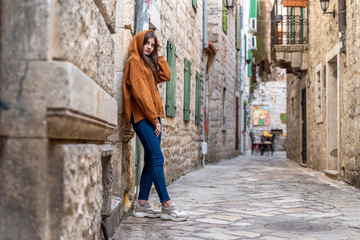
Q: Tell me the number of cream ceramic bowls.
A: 0